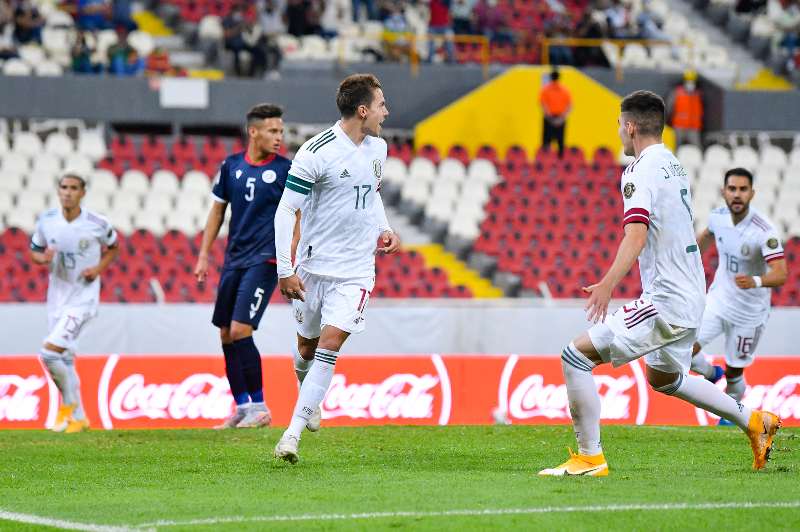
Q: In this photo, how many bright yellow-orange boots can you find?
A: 4